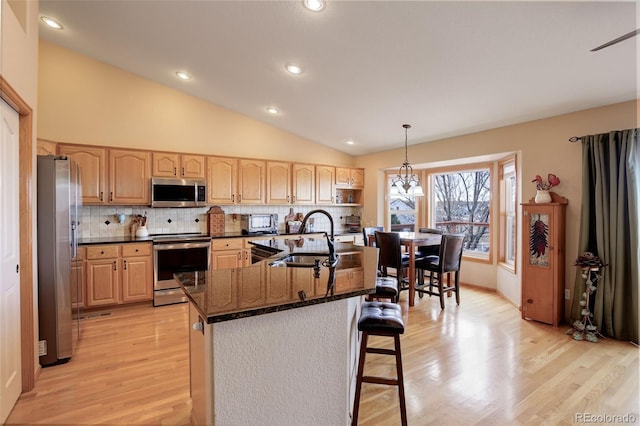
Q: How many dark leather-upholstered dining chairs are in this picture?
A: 4